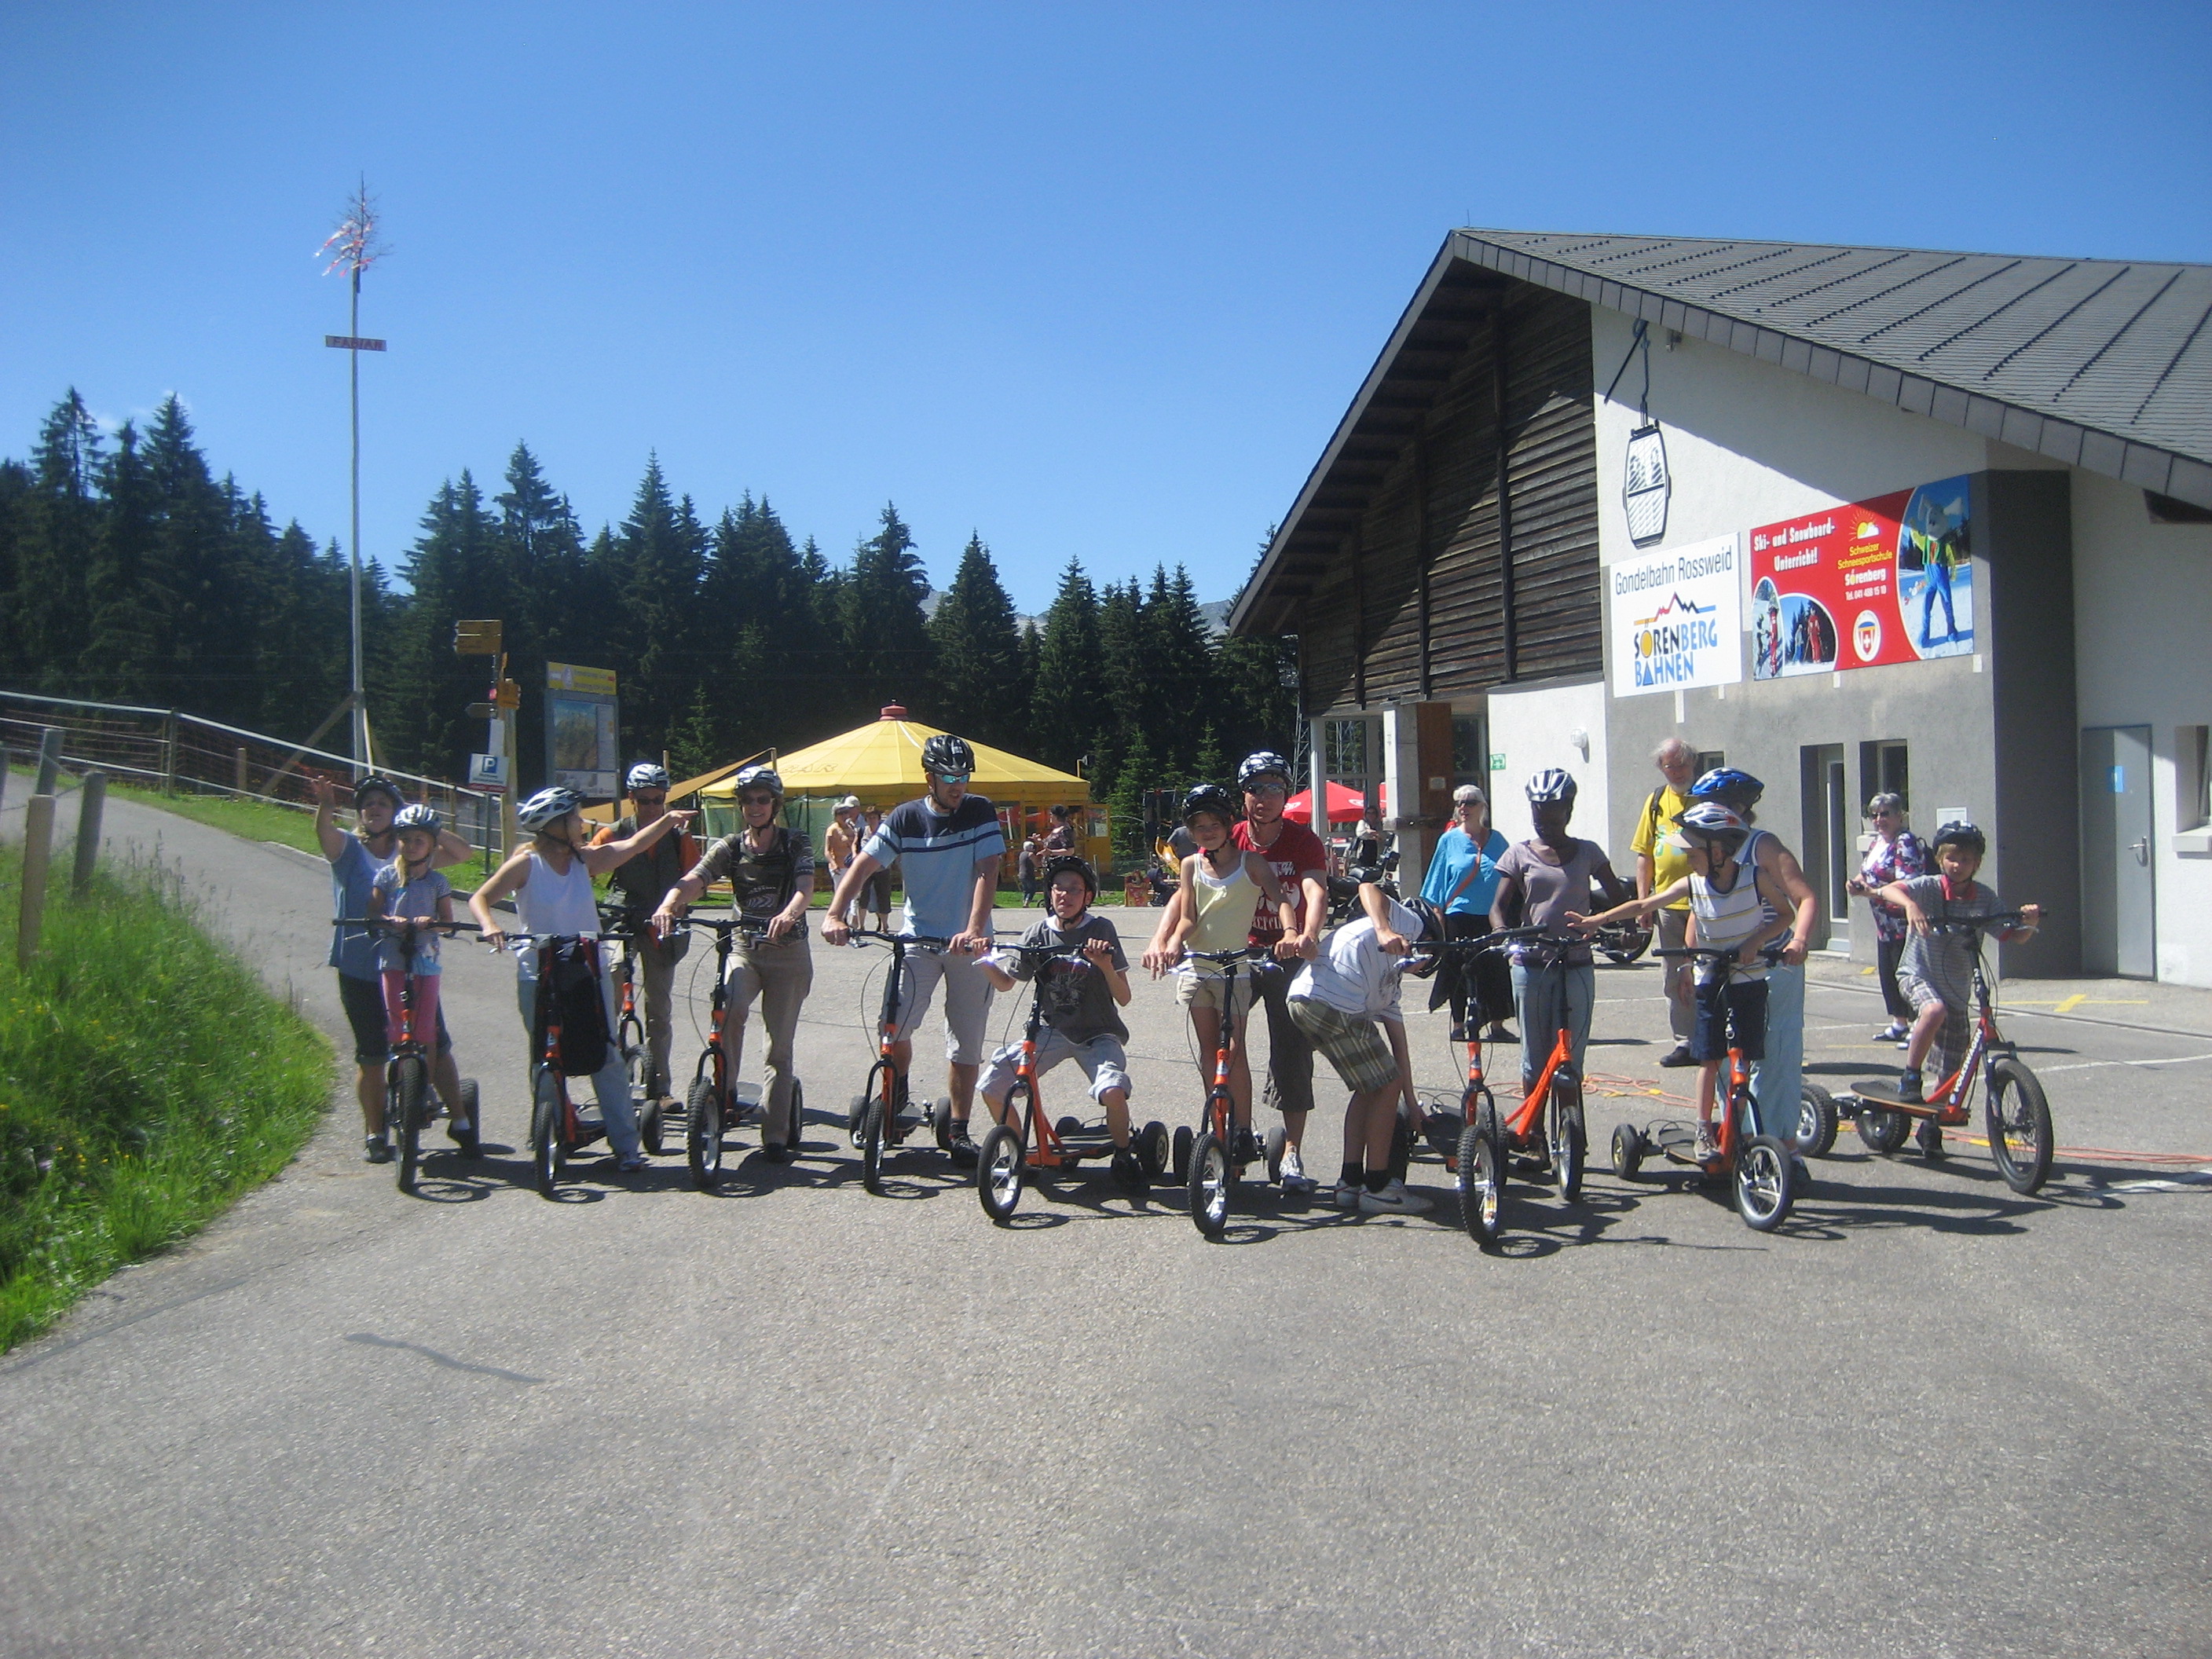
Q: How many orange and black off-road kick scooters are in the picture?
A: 11